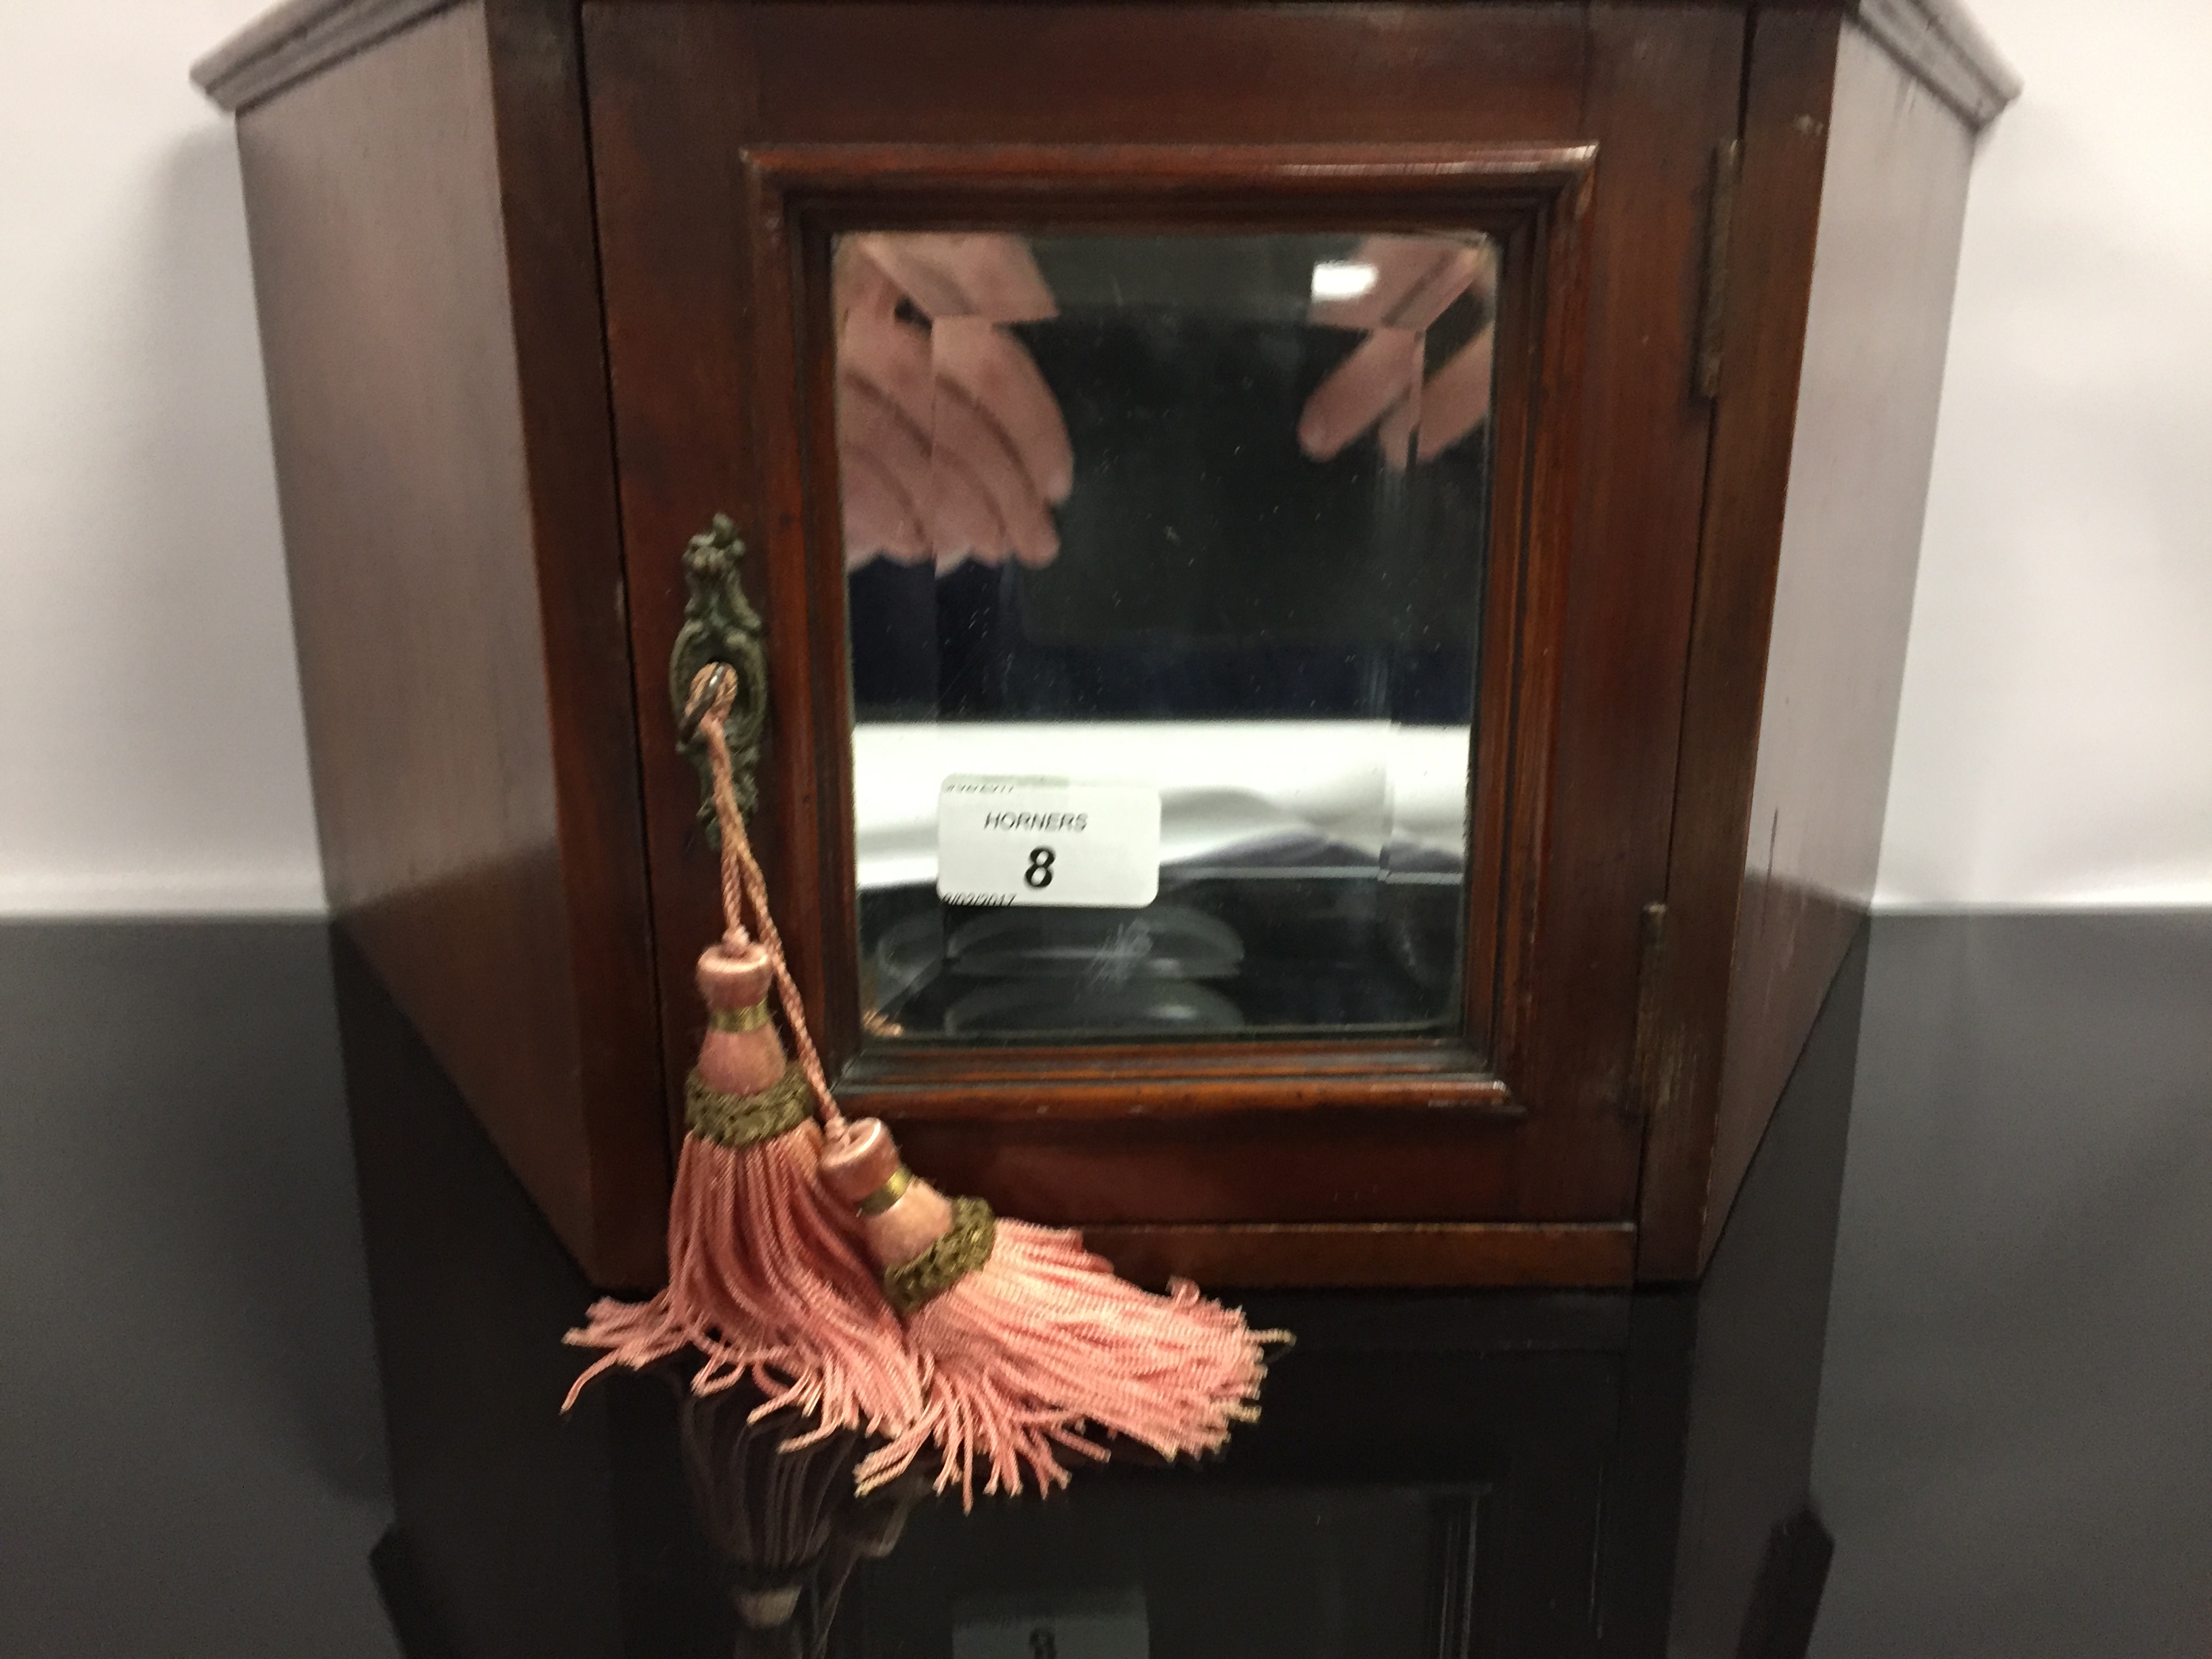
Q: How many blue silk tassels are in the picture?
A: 0